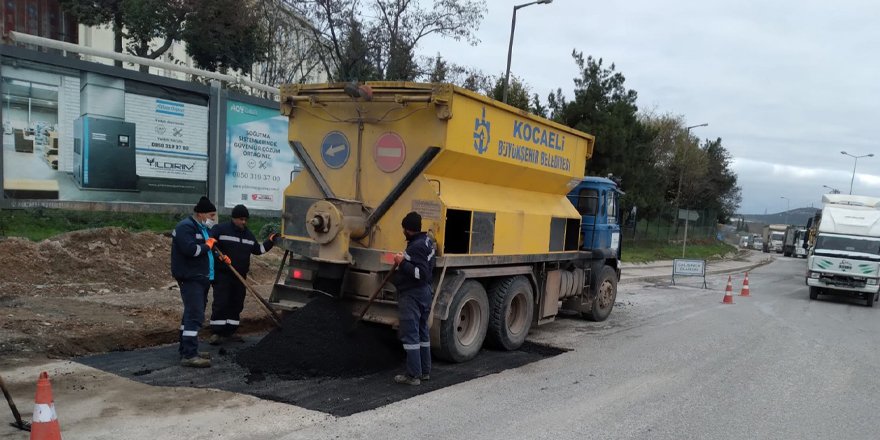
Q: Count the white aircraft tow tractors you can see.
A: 0